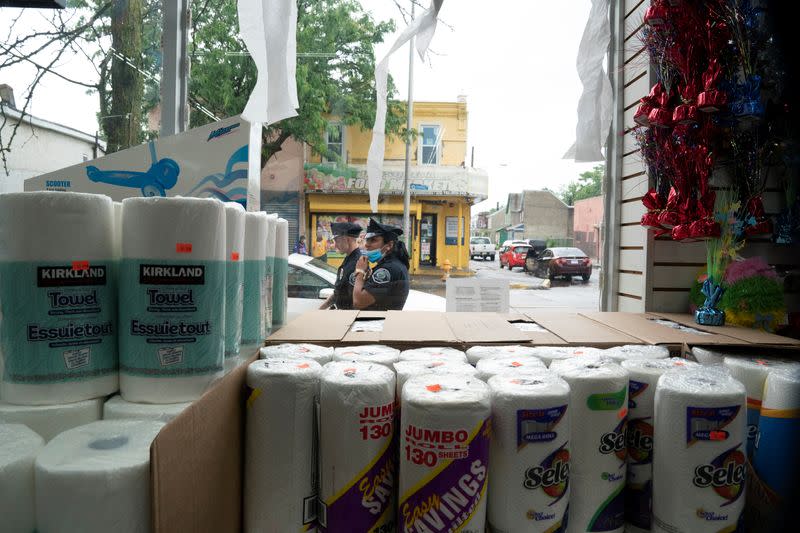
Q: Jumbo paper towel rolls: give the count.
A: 2